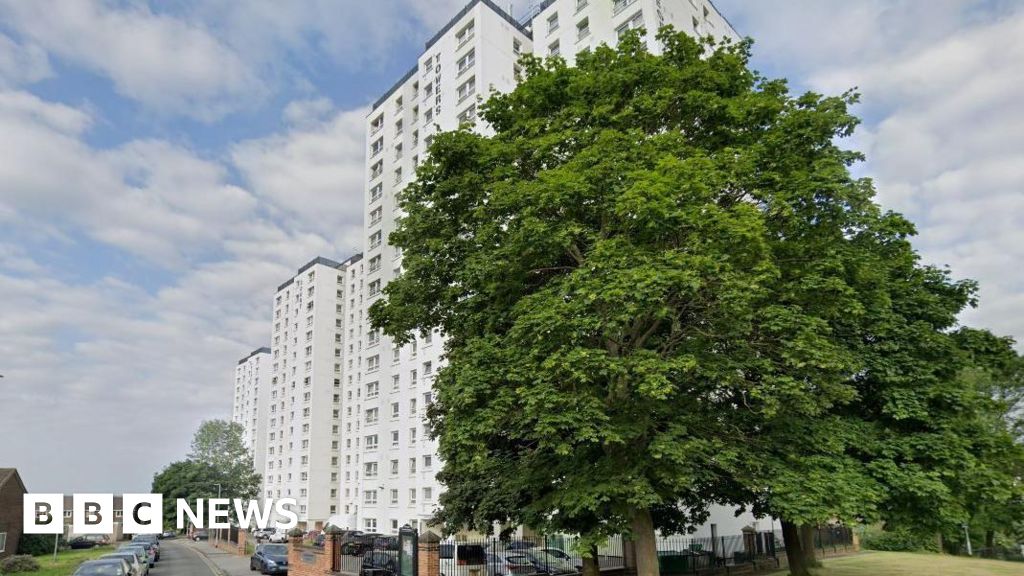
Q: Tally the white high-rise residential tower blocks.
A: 3